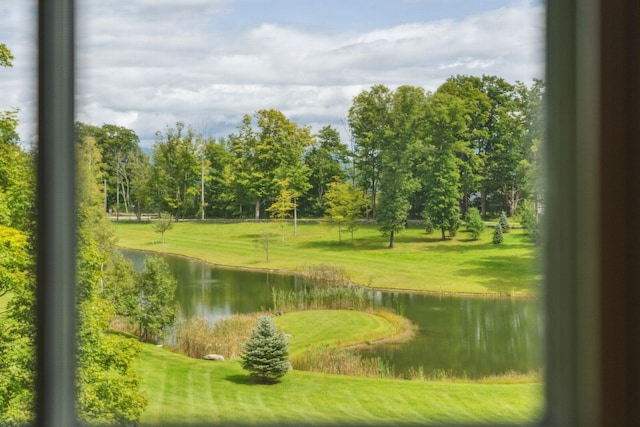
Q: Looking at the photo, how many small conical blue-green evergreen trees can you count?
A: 3